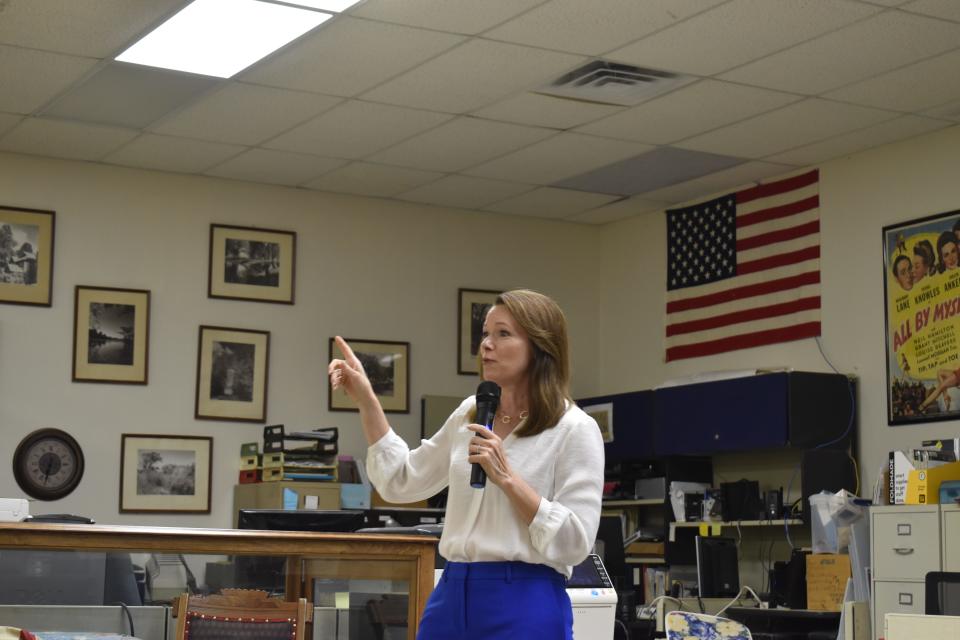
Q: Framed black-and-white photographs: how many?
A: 7